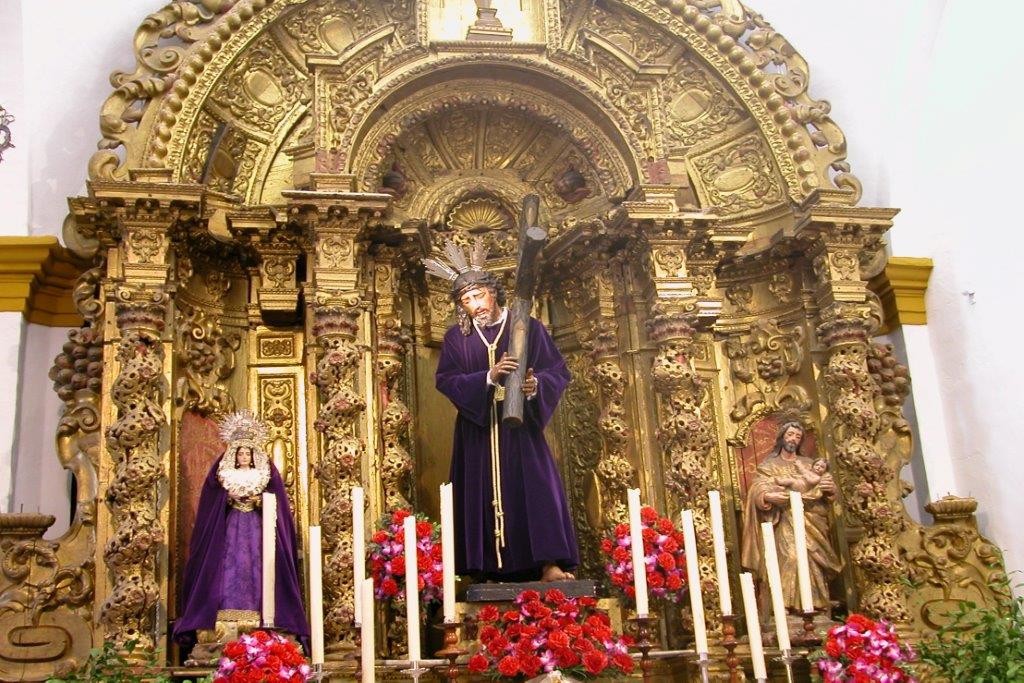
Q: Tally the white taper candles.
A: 12